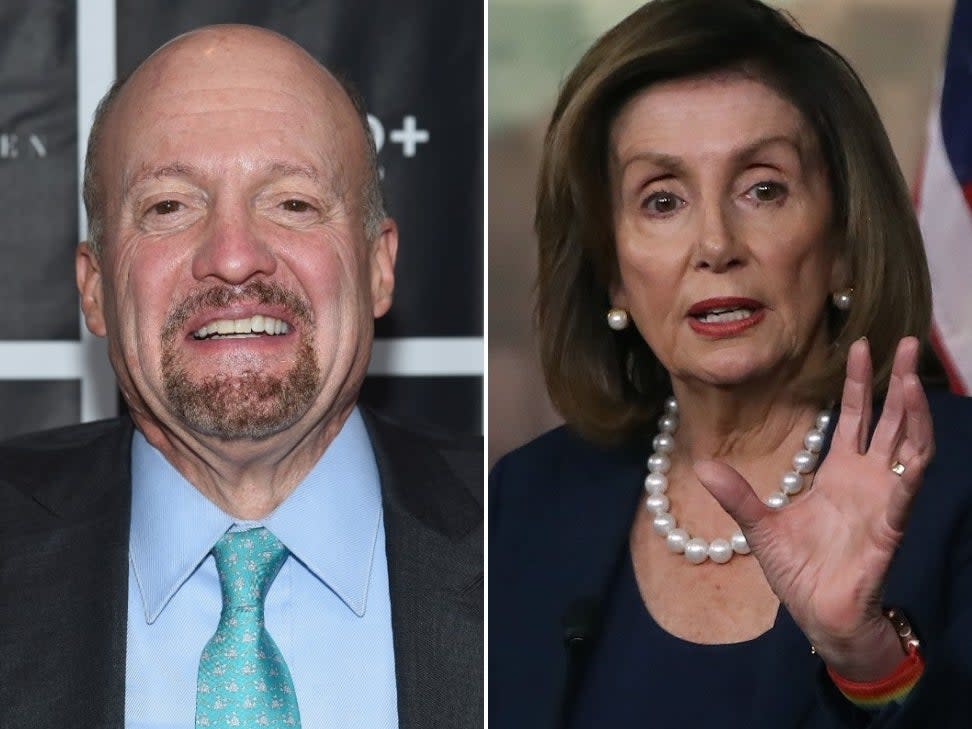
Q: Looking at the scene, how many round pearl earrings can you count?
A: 2